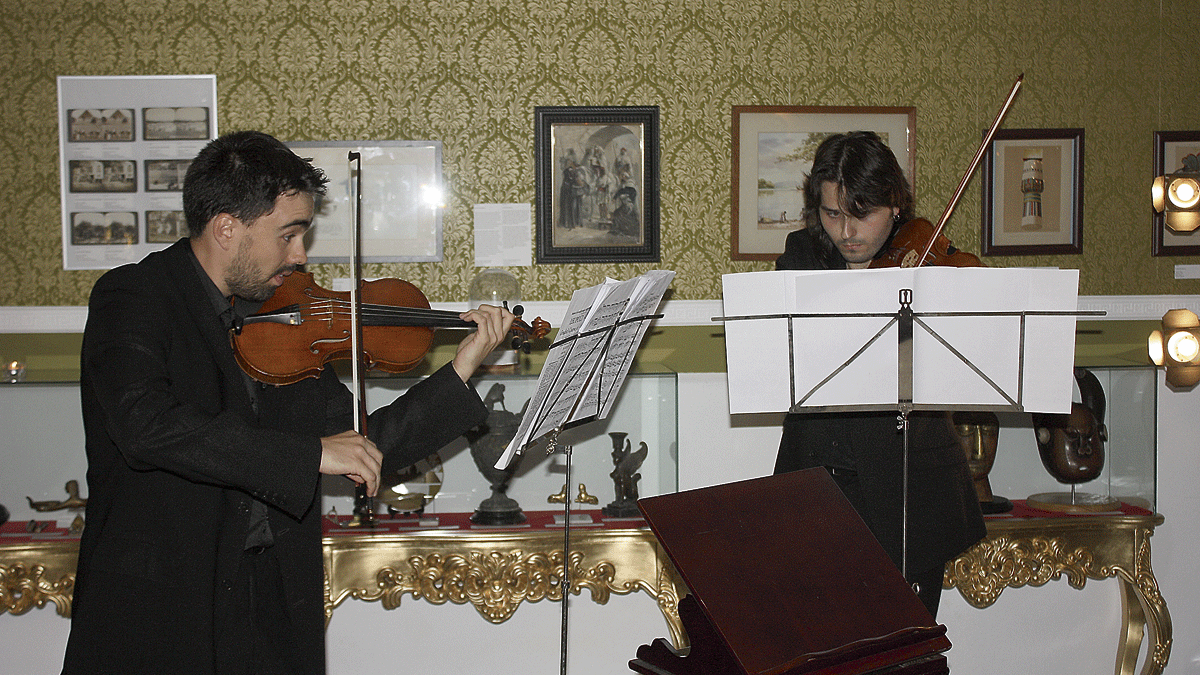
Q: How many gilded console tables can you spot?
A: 3